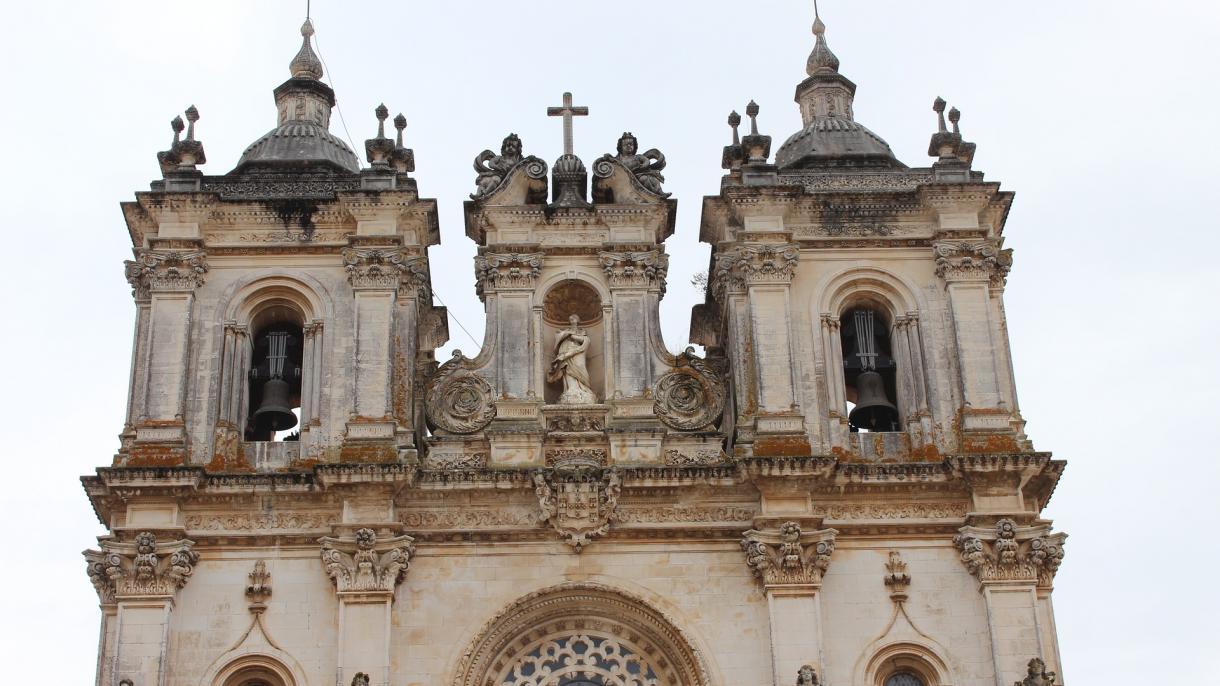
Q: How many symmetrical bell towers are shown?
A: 2